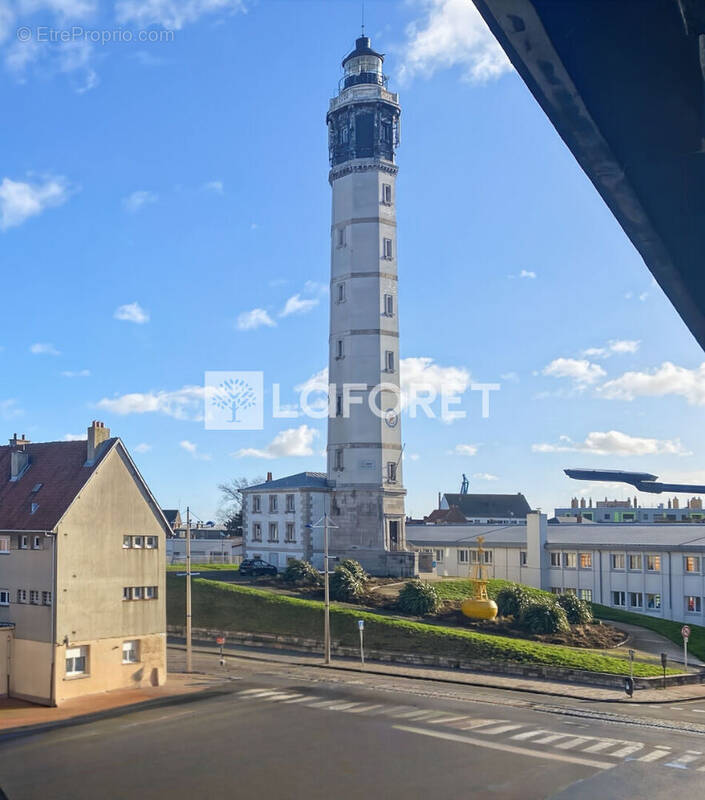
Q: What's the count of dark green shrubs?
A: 6